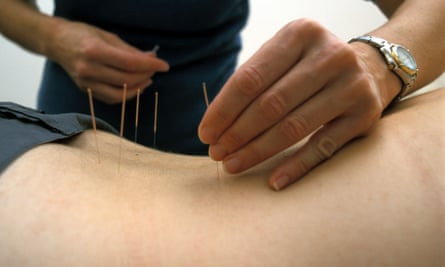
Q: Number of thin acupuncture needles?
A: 5